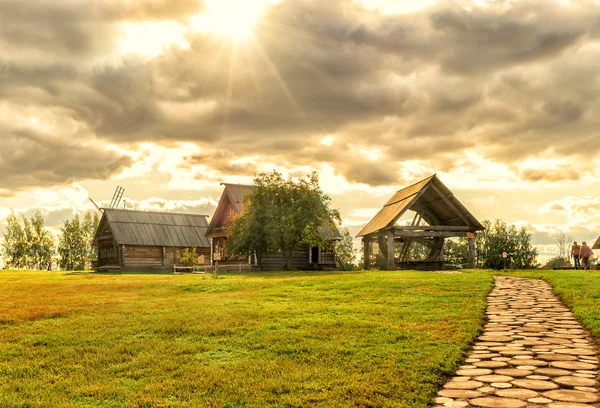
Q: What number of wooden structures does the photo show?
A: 3